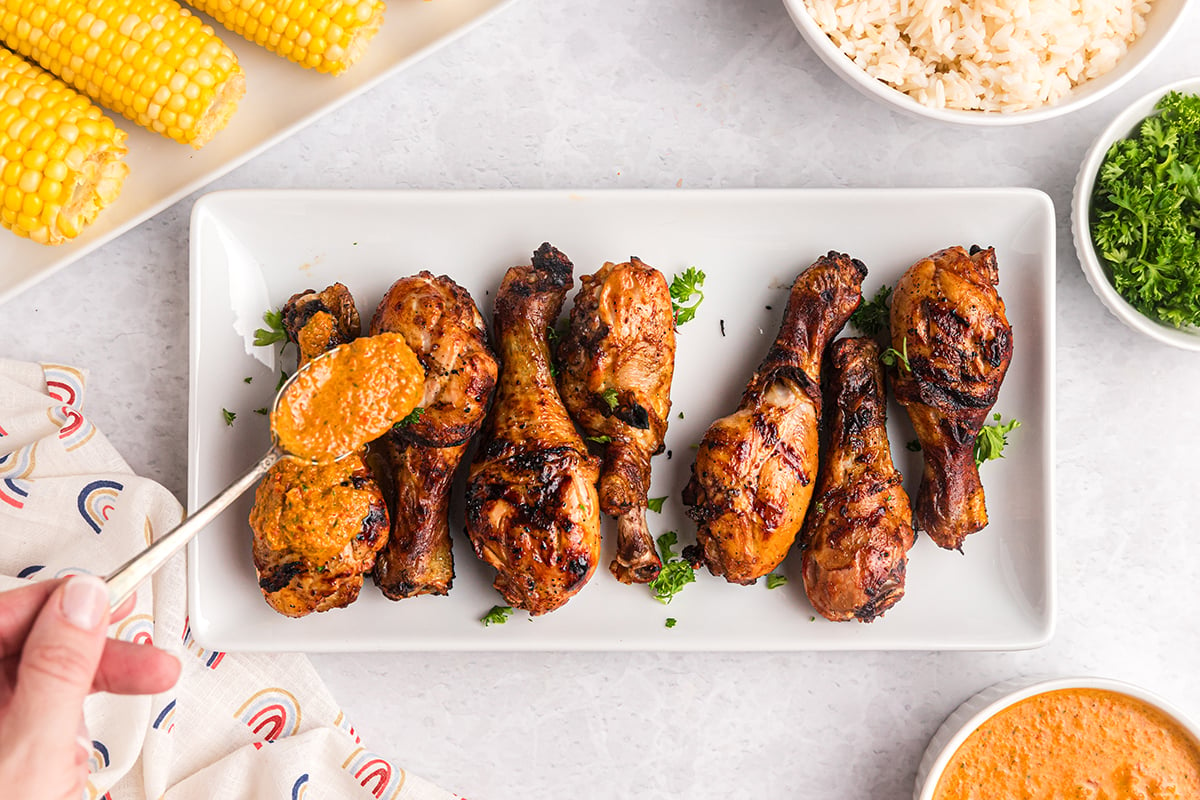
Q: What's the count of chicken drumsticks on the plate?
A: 7